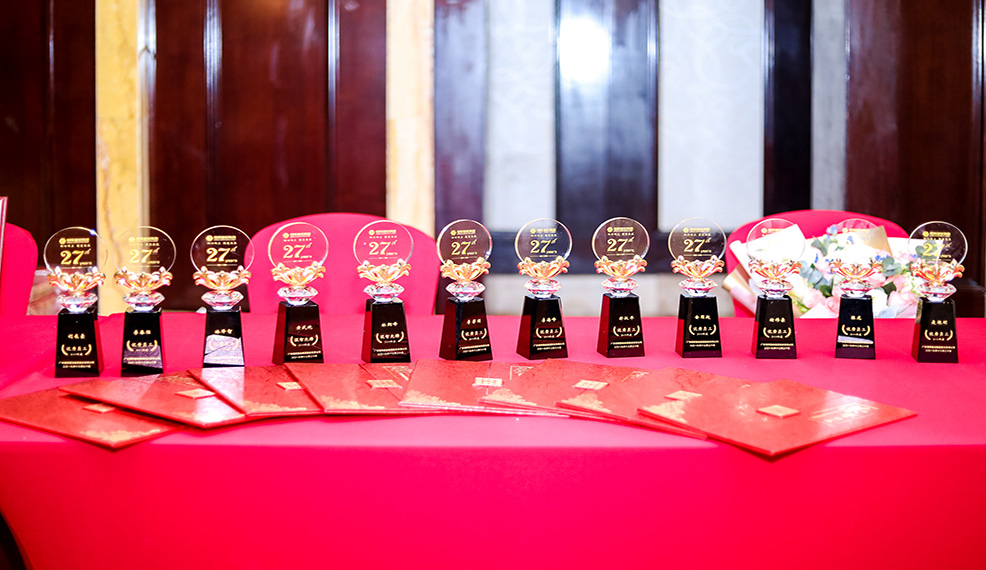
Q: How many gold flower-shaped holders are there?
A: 12